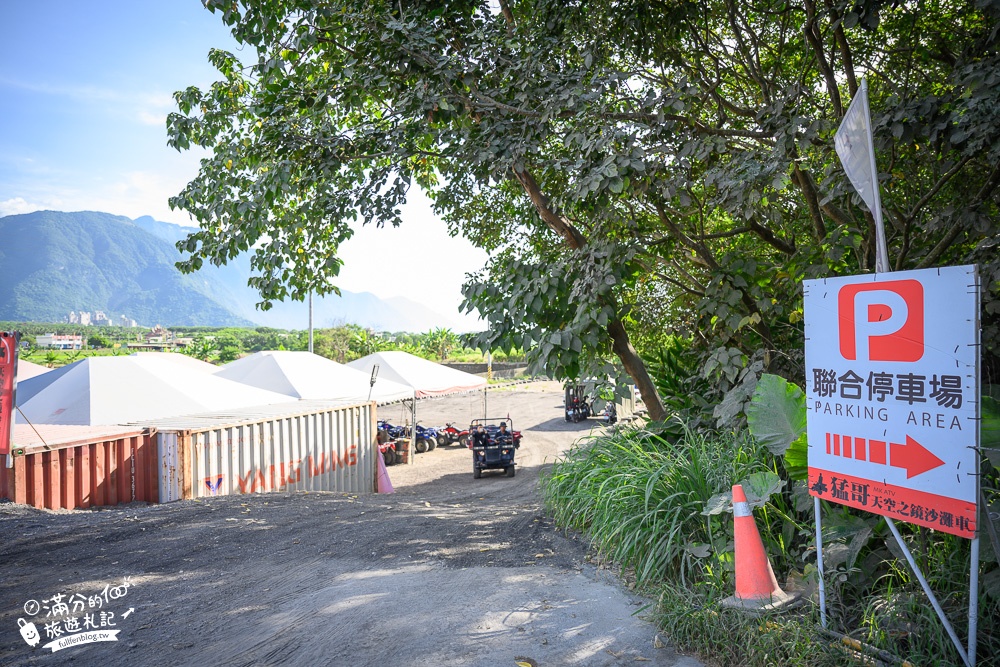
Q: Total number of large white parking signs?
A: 1